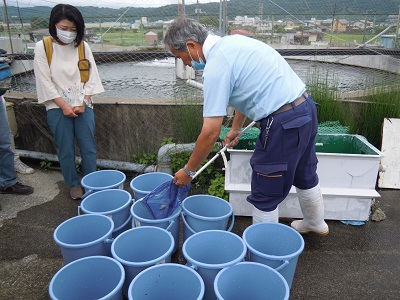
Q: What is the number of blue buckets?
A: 12